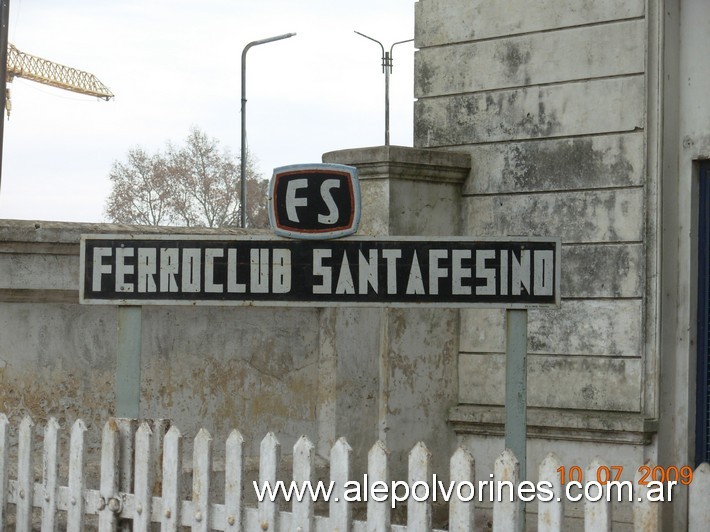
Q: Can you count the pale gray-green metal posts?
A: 2